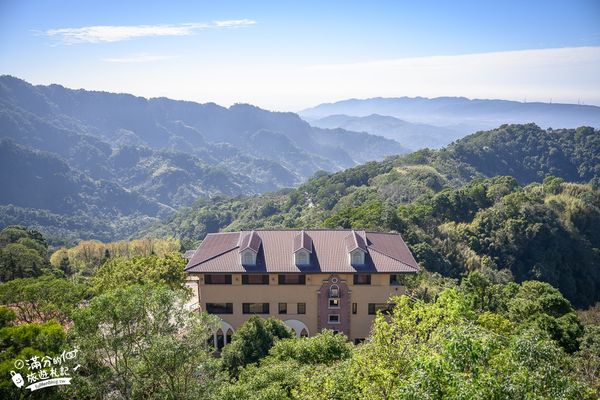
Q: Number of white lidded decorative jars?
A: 0